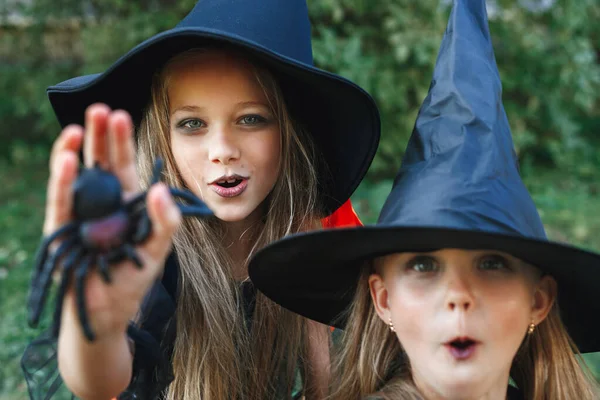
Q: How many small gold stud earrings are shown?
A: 2